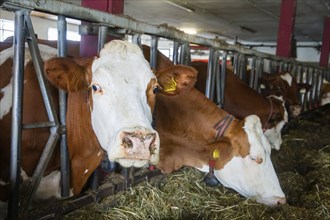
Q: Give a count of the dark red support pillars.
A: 3